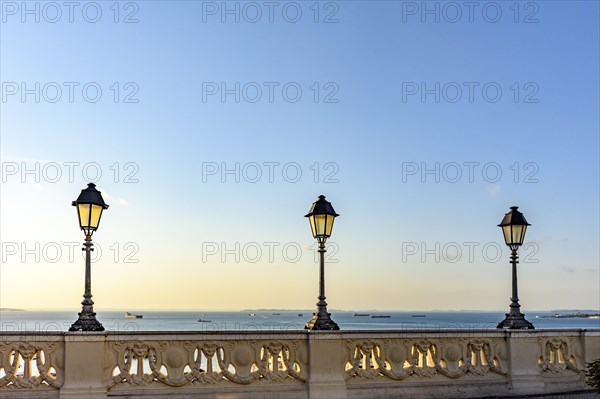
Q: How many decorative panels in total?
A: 4